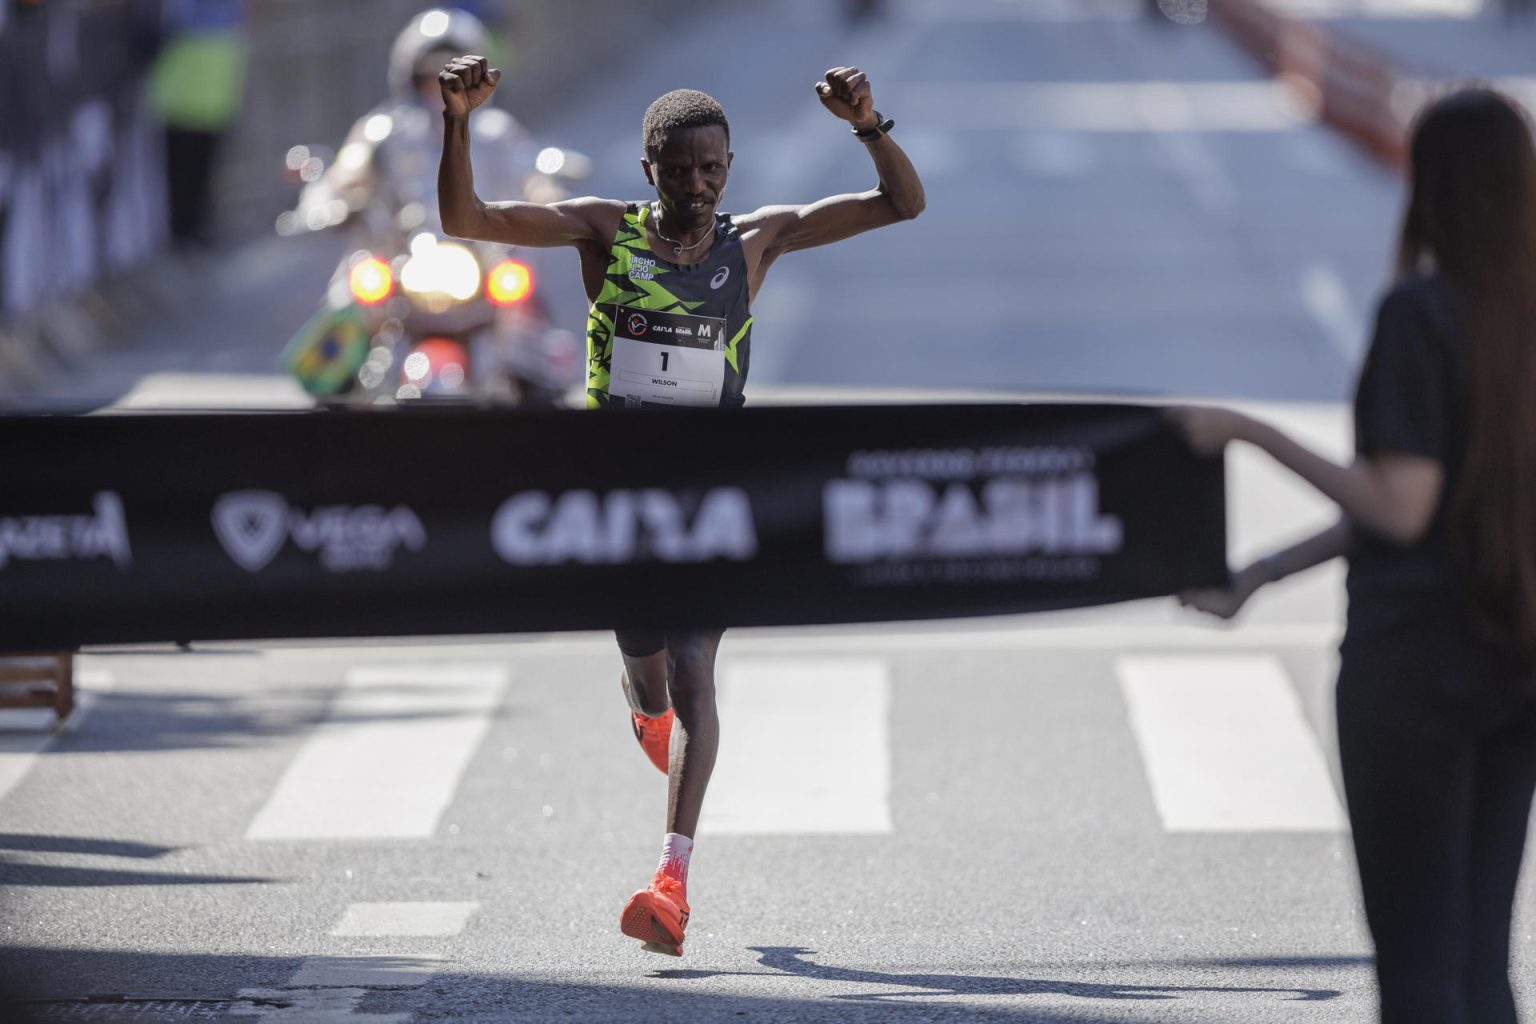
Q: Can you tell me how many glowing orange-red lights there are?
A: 2